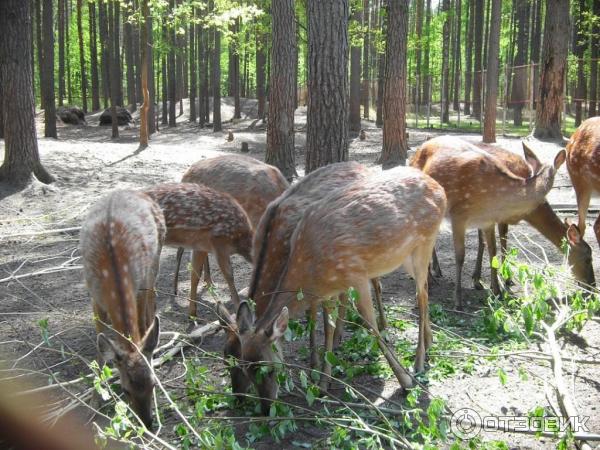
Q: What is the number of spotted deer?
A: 8